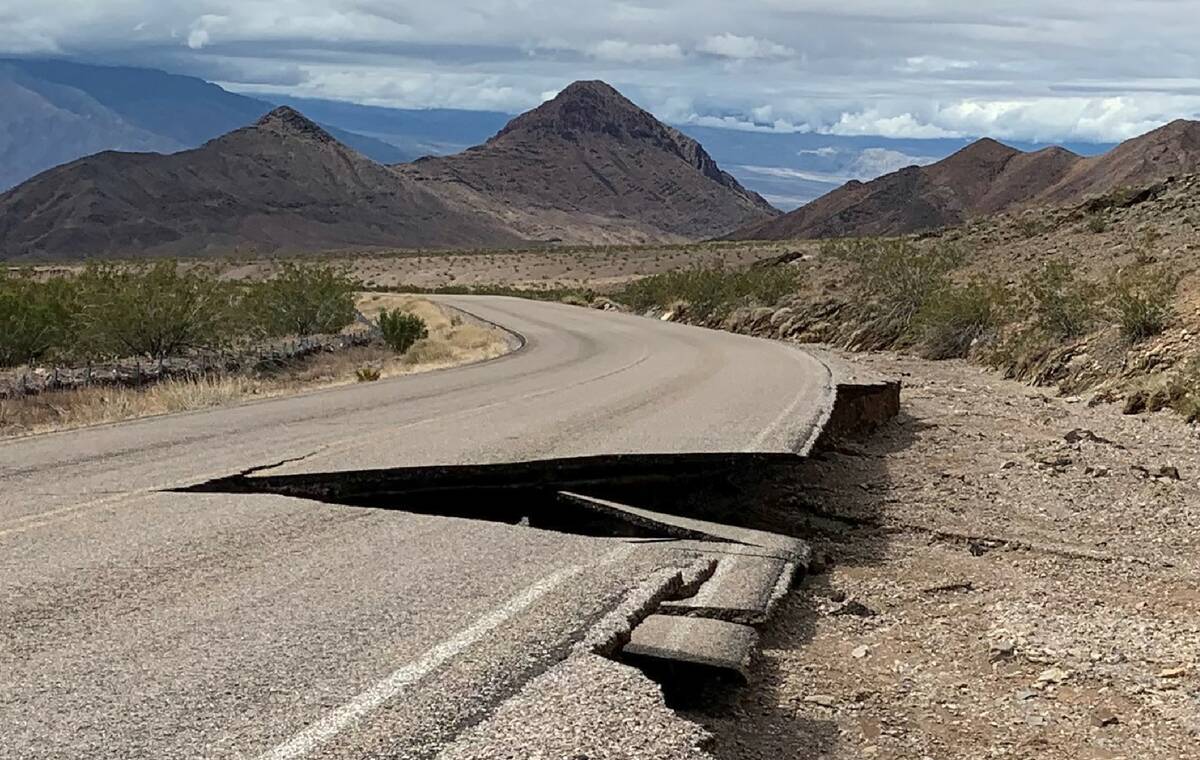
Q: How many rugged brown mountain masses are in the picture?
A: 3